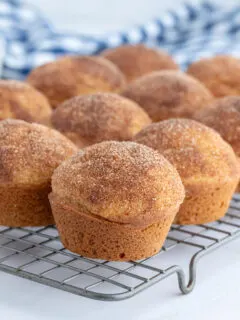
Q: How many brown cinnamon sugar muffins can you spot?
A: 10